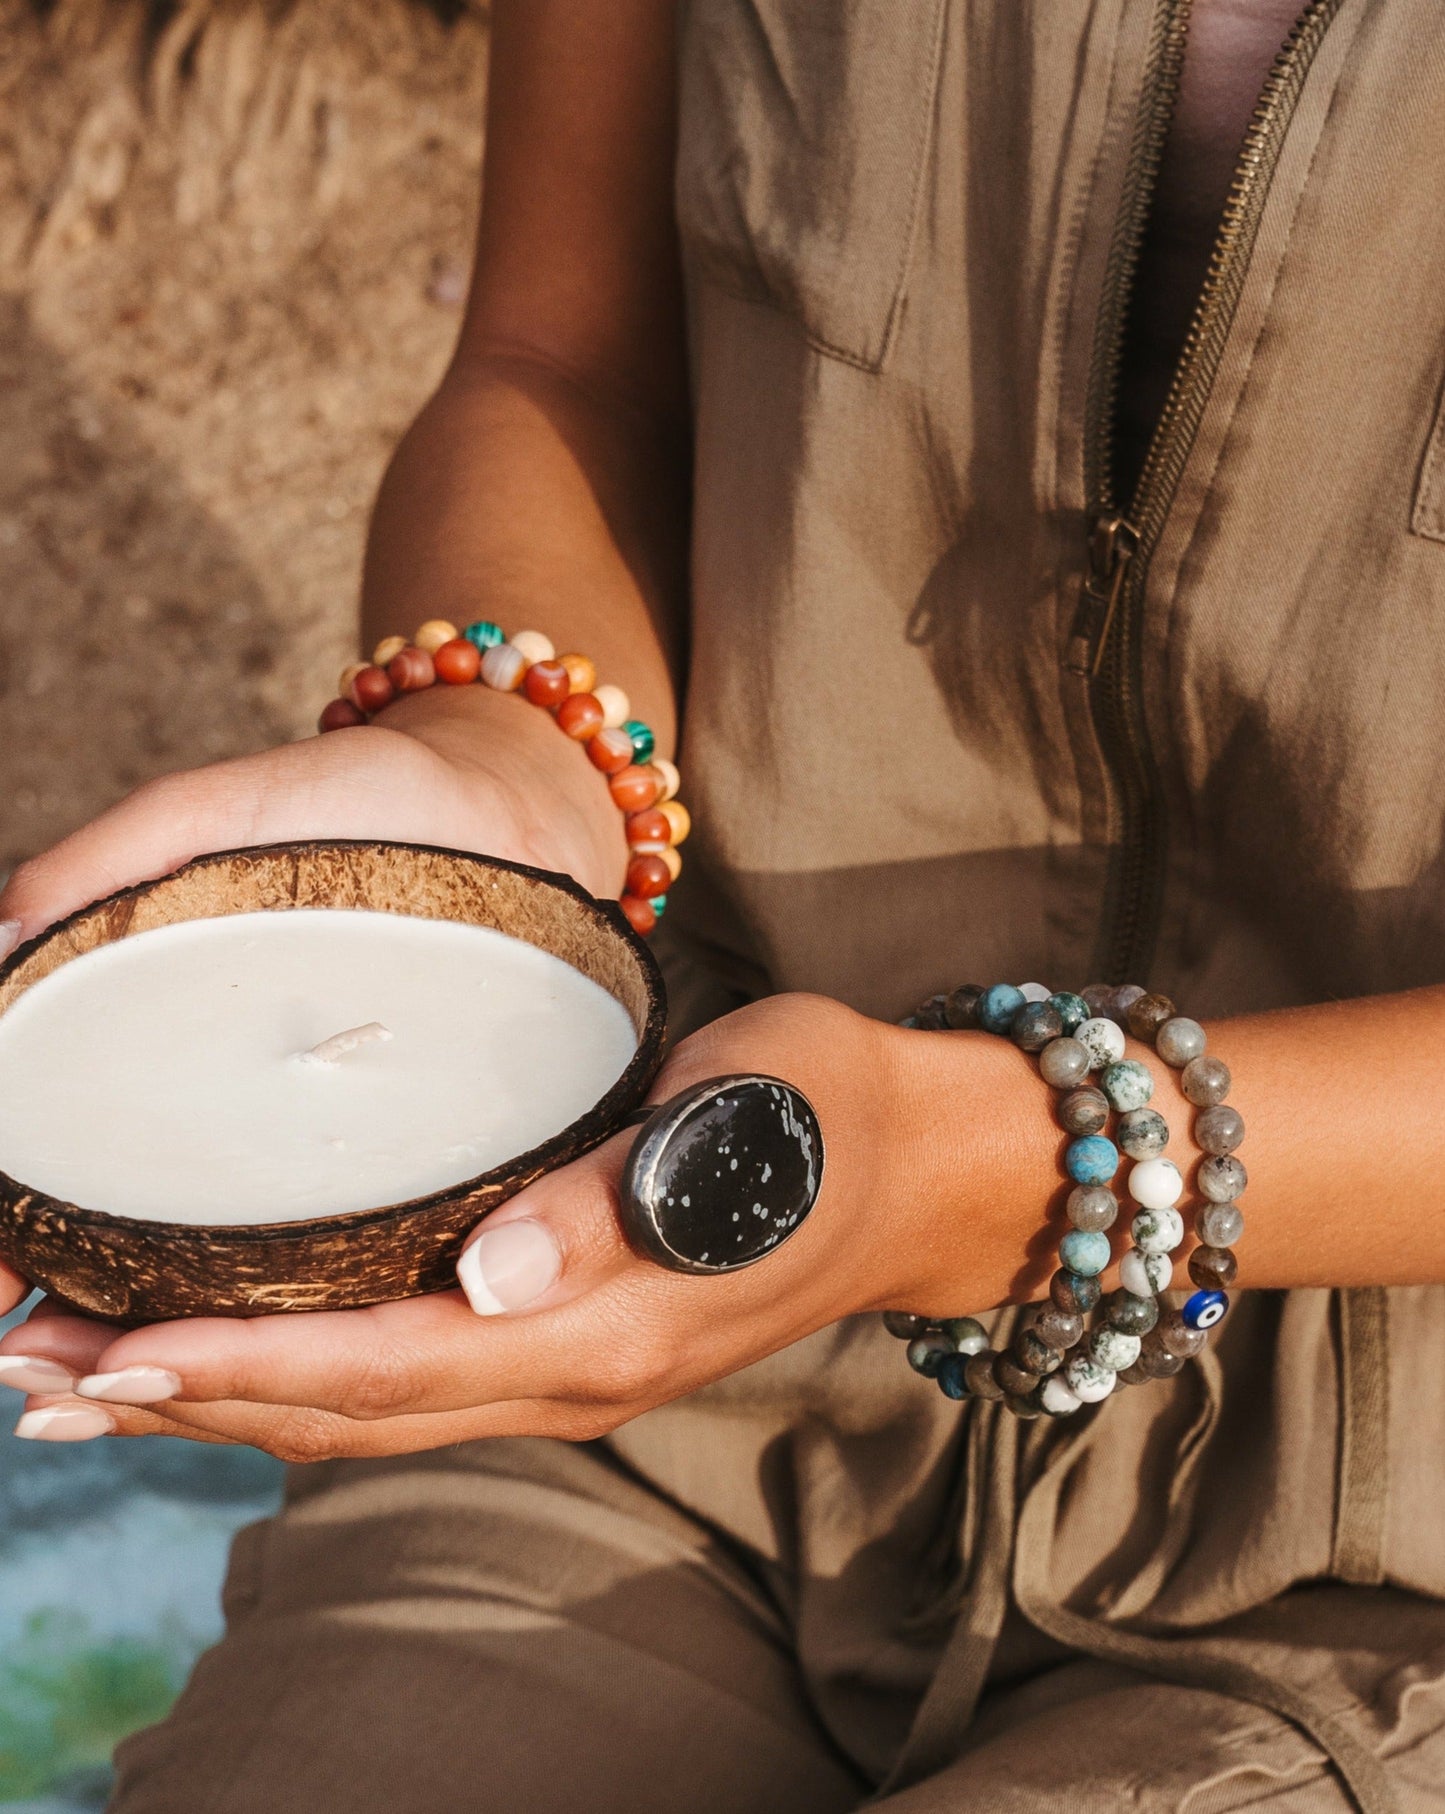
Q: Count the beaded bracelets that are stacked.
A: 5